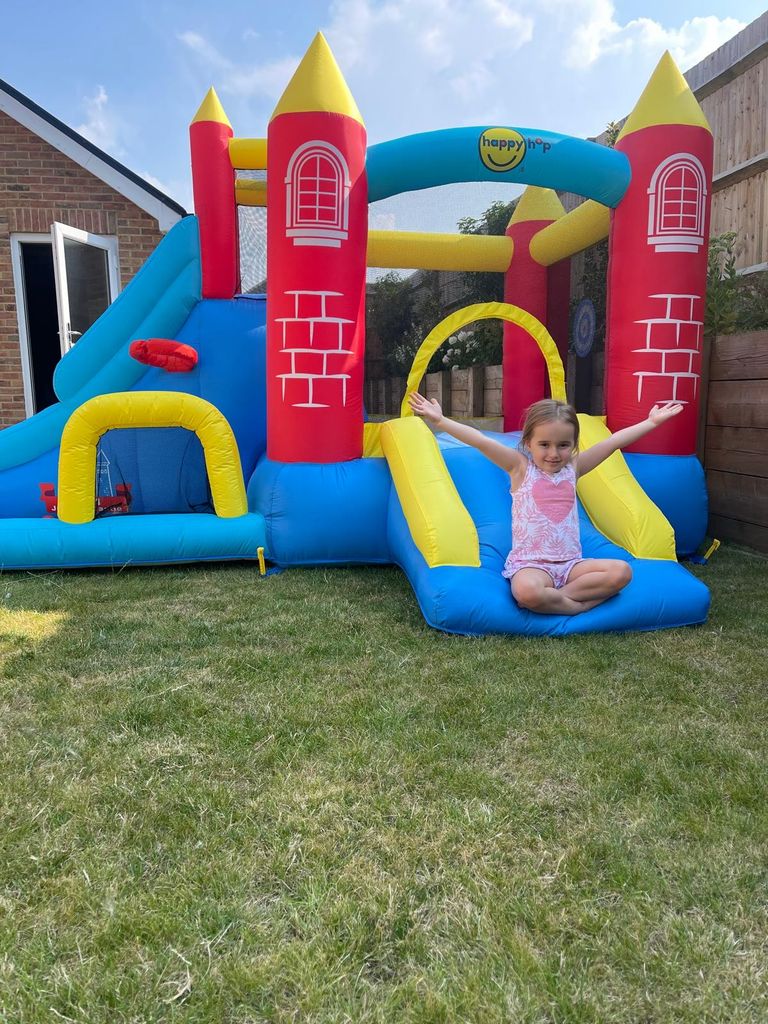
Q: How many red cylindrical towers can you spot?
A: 4